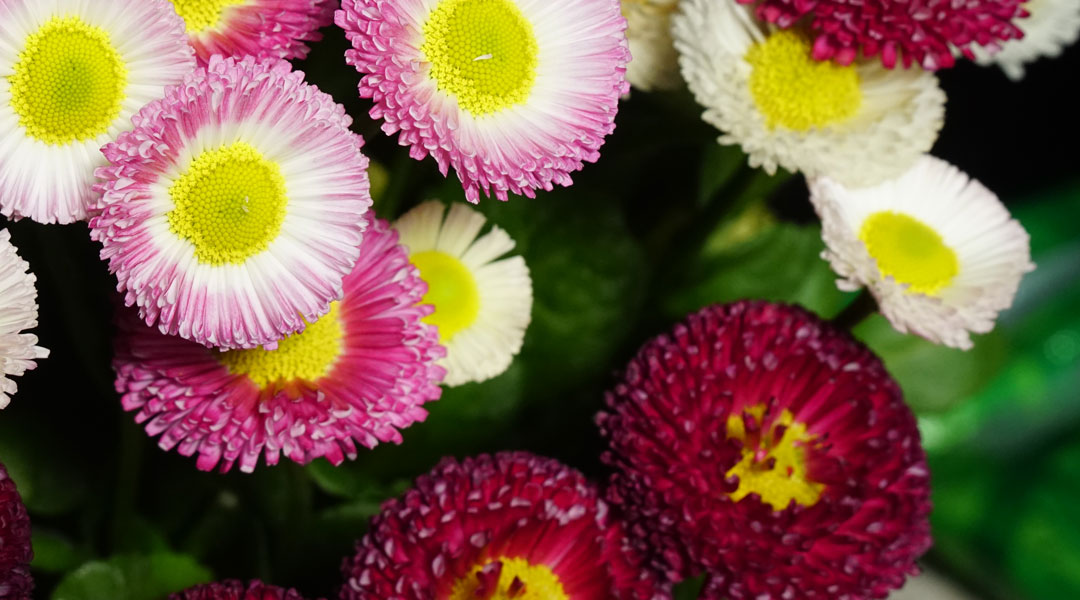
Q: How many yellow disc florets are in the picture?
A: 10